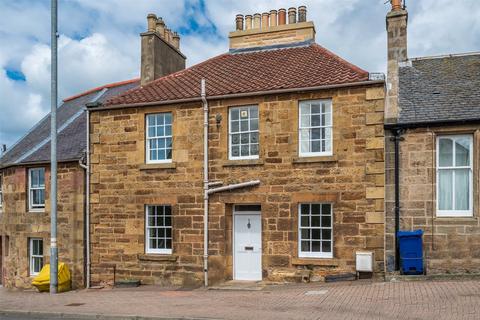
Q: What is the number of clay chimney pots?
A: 14